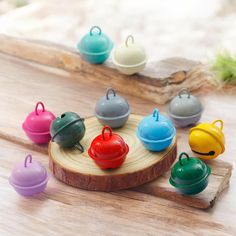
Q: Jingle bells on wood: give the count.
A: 11